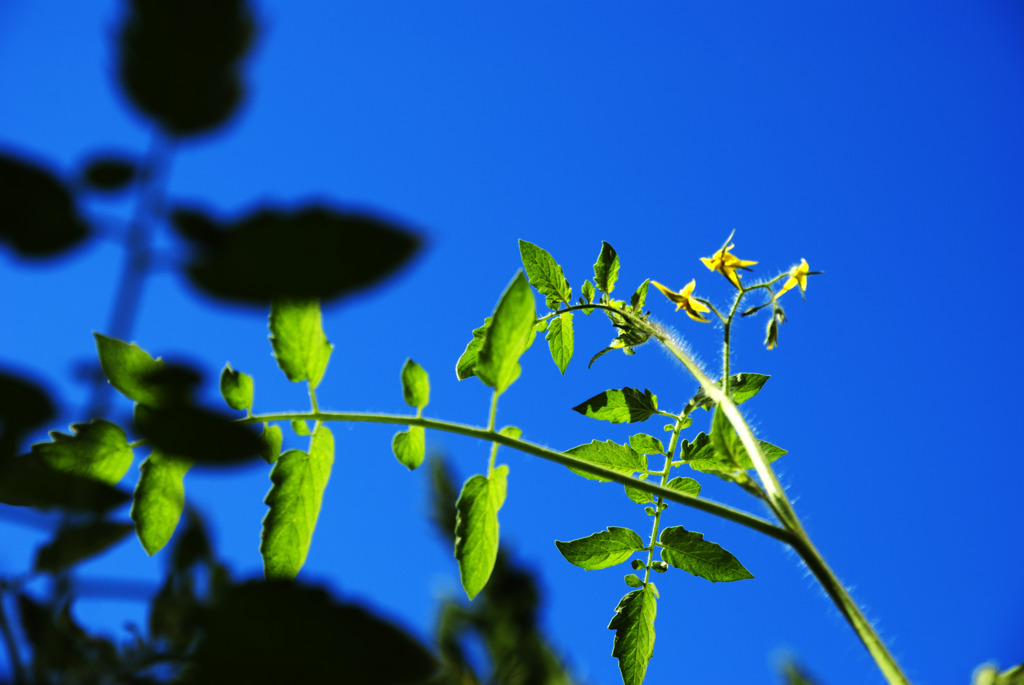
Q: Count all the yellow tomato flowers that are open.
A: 3